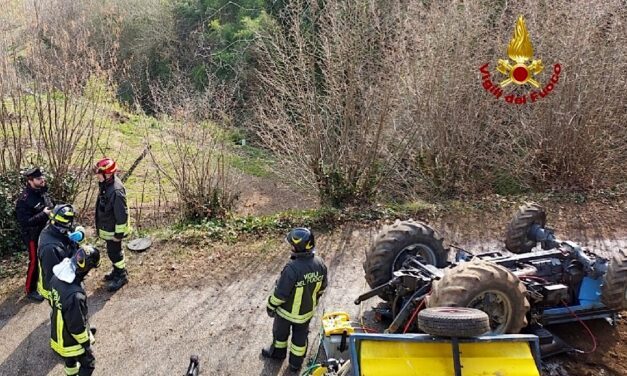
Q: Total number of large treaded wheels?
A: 4